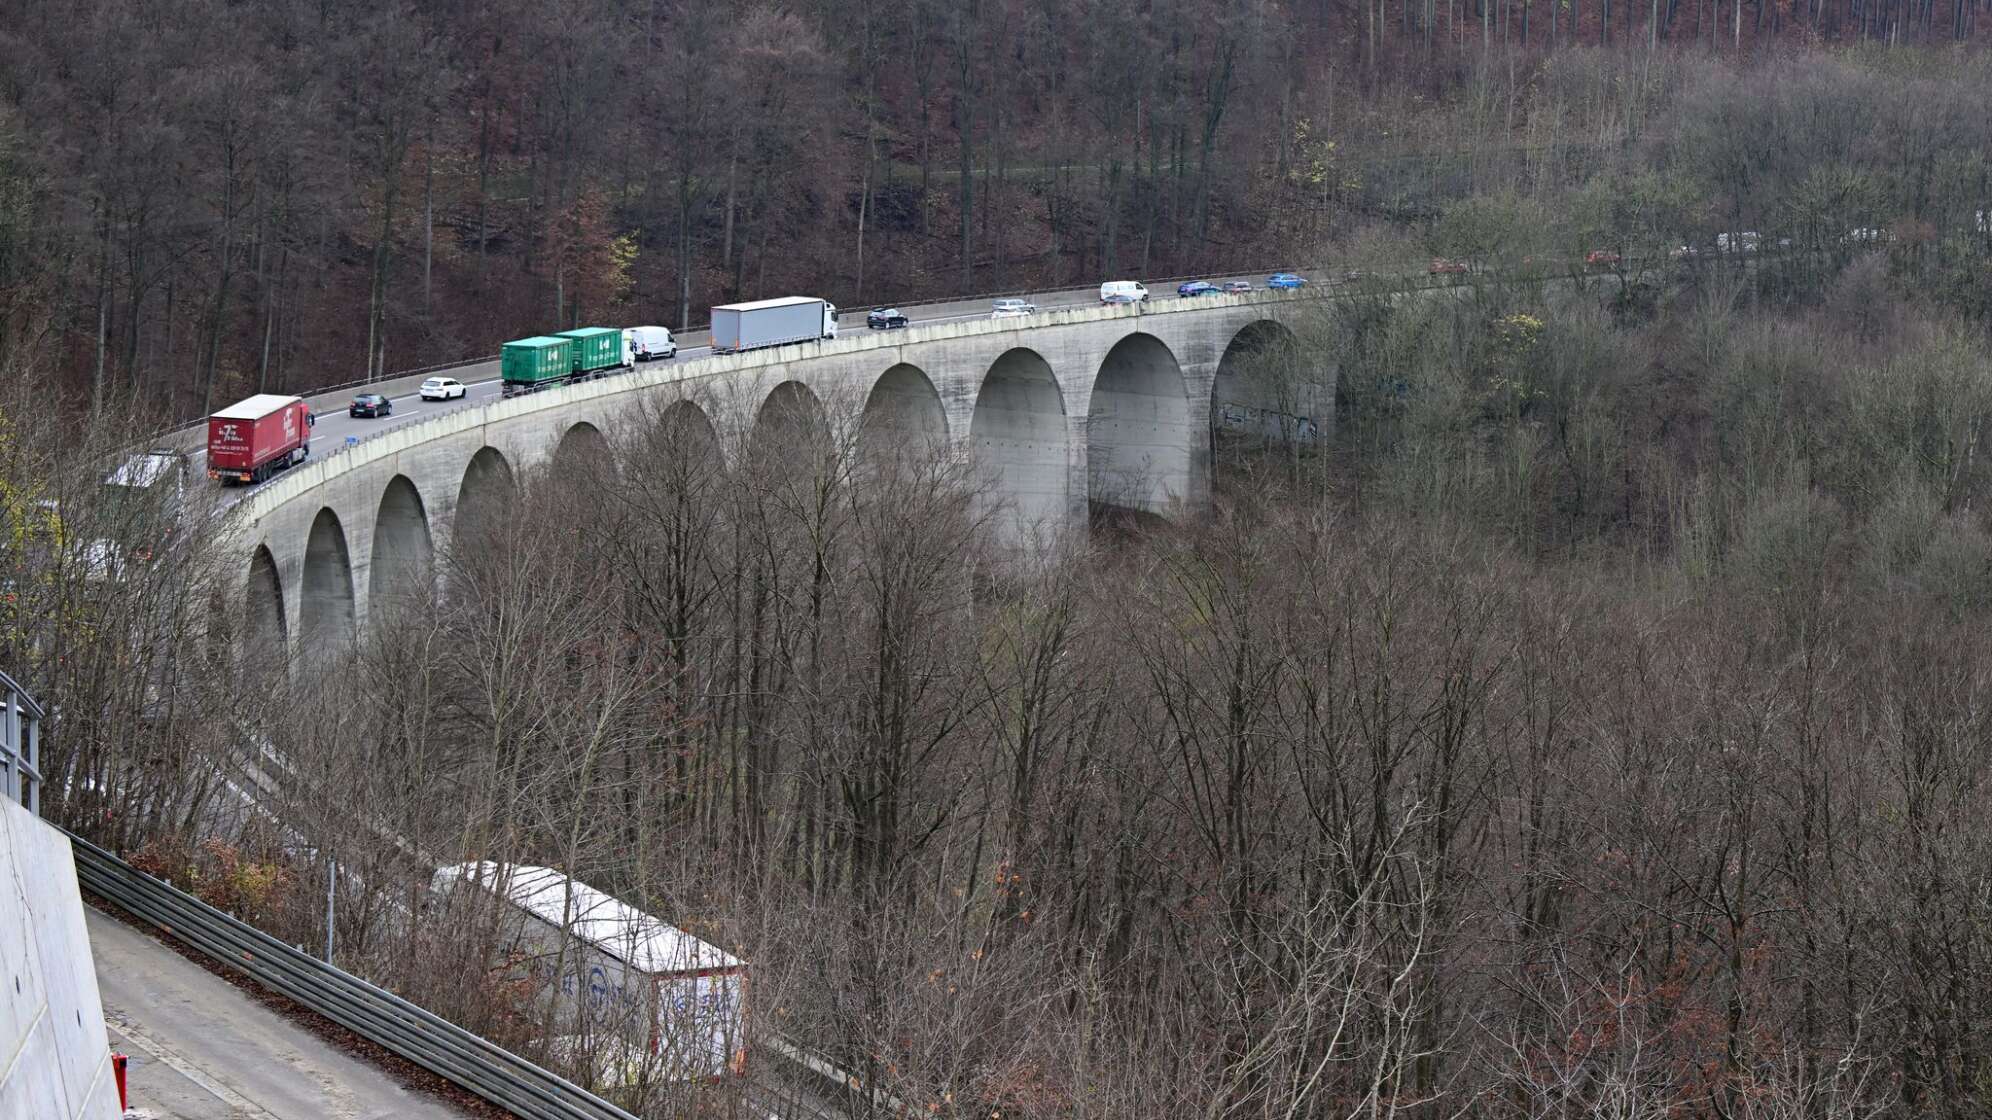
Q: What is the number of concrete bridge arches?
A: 11